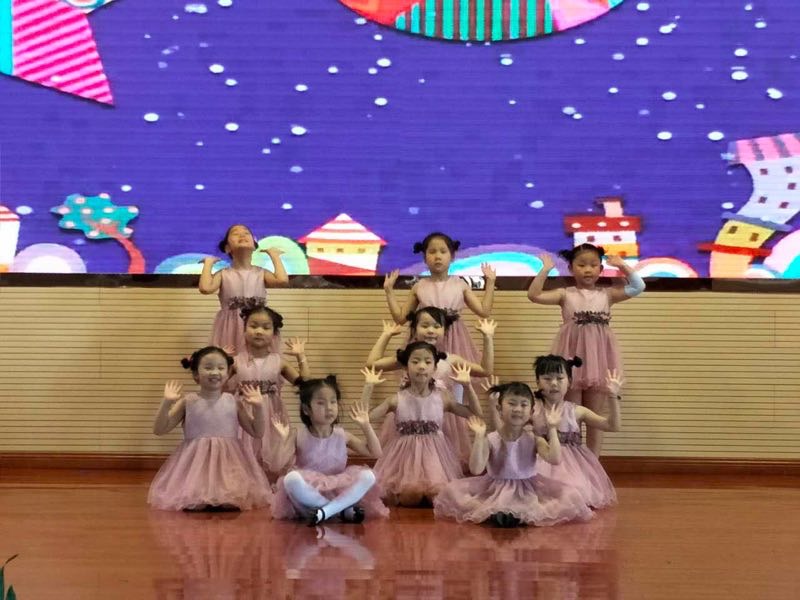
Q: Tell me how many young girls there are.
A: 10